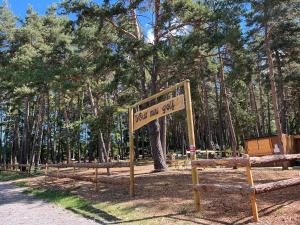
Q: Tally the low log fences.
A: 2